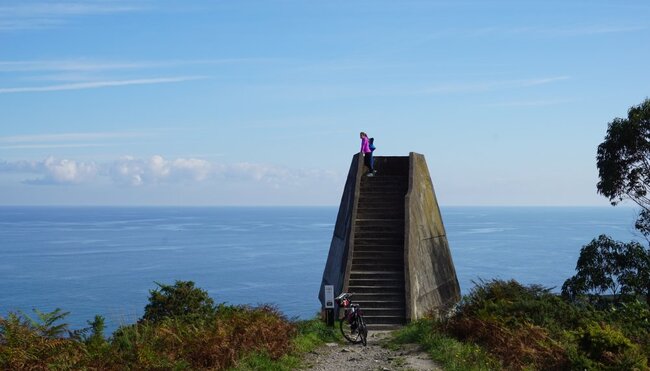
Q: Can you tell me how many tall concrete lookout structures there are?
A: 1